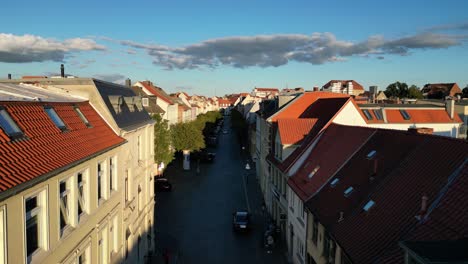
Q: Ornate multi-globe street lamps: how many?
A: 0